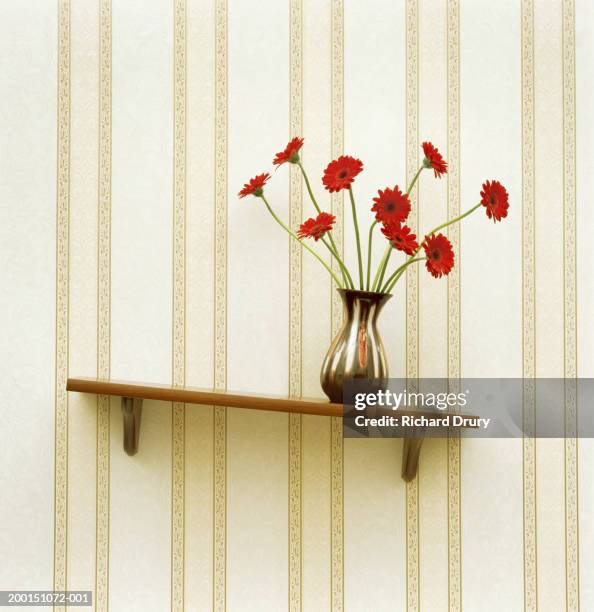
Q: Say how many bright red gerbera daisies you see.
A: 9